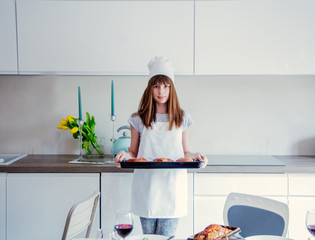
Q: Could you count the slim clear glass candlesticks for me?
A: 2